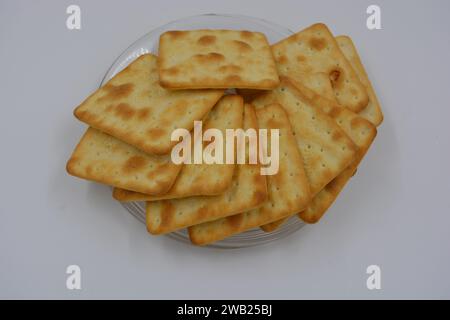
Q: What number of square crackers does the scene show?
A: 10